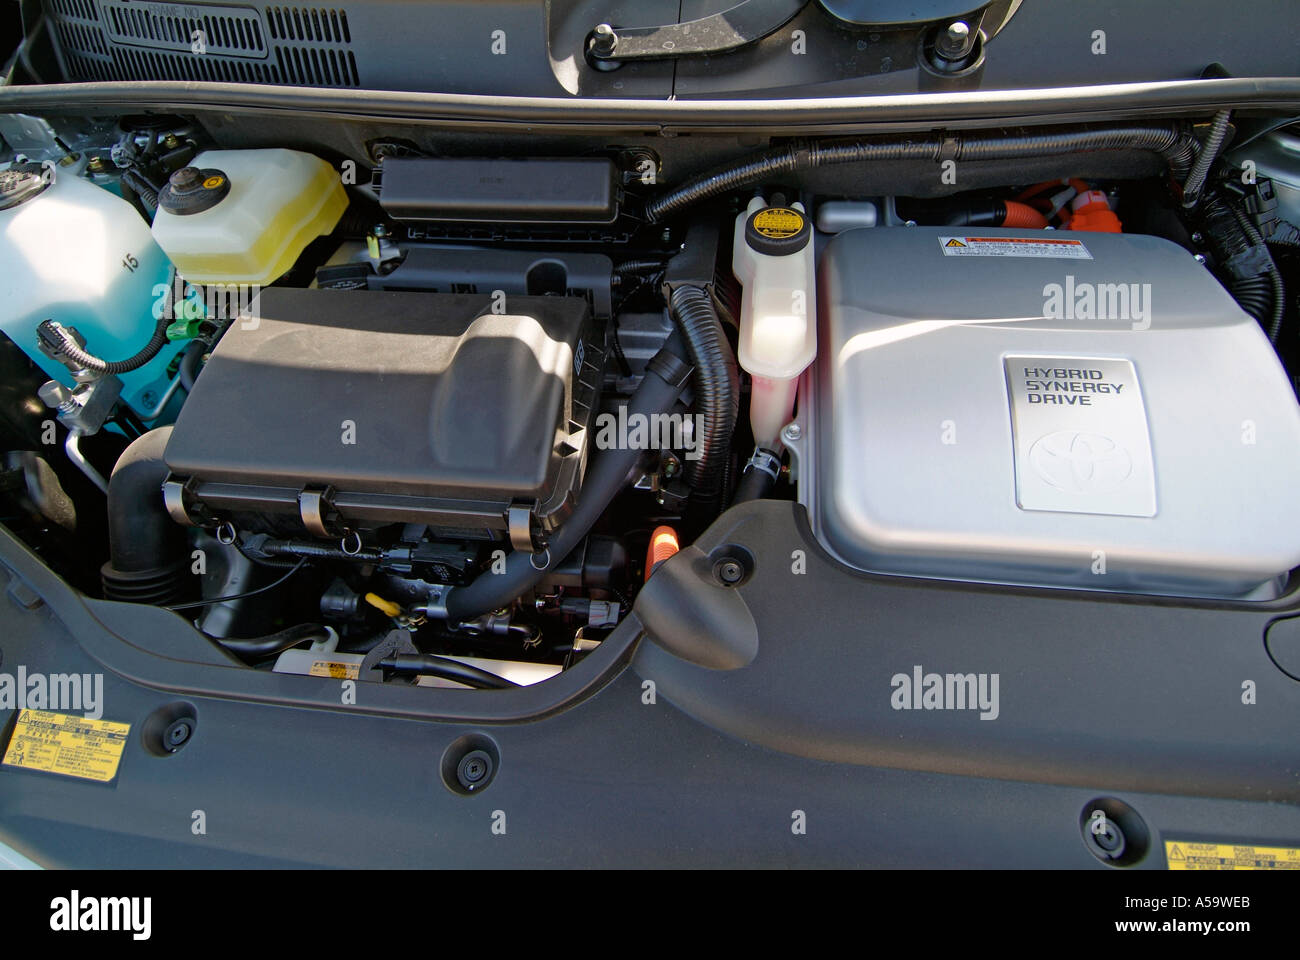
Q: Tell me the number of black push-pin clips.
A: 4